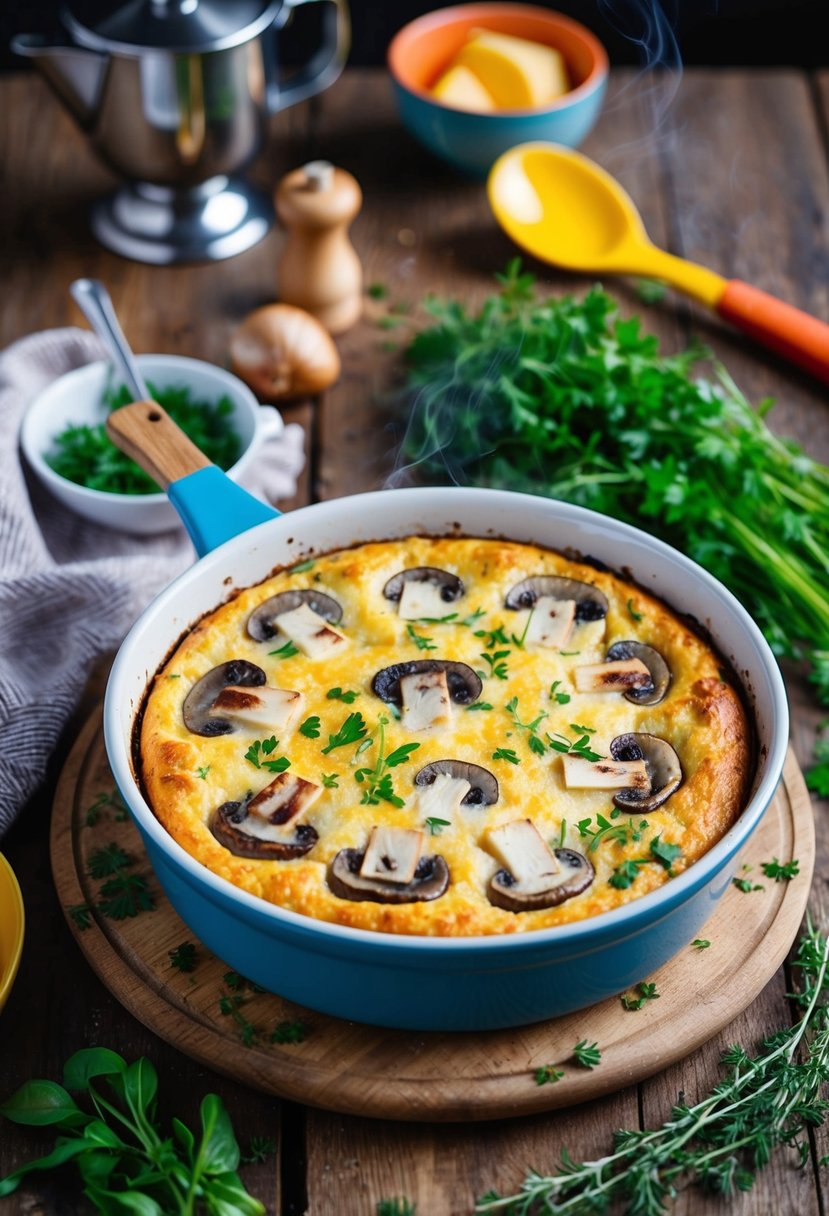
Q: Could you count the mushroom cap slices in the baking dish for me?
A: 11